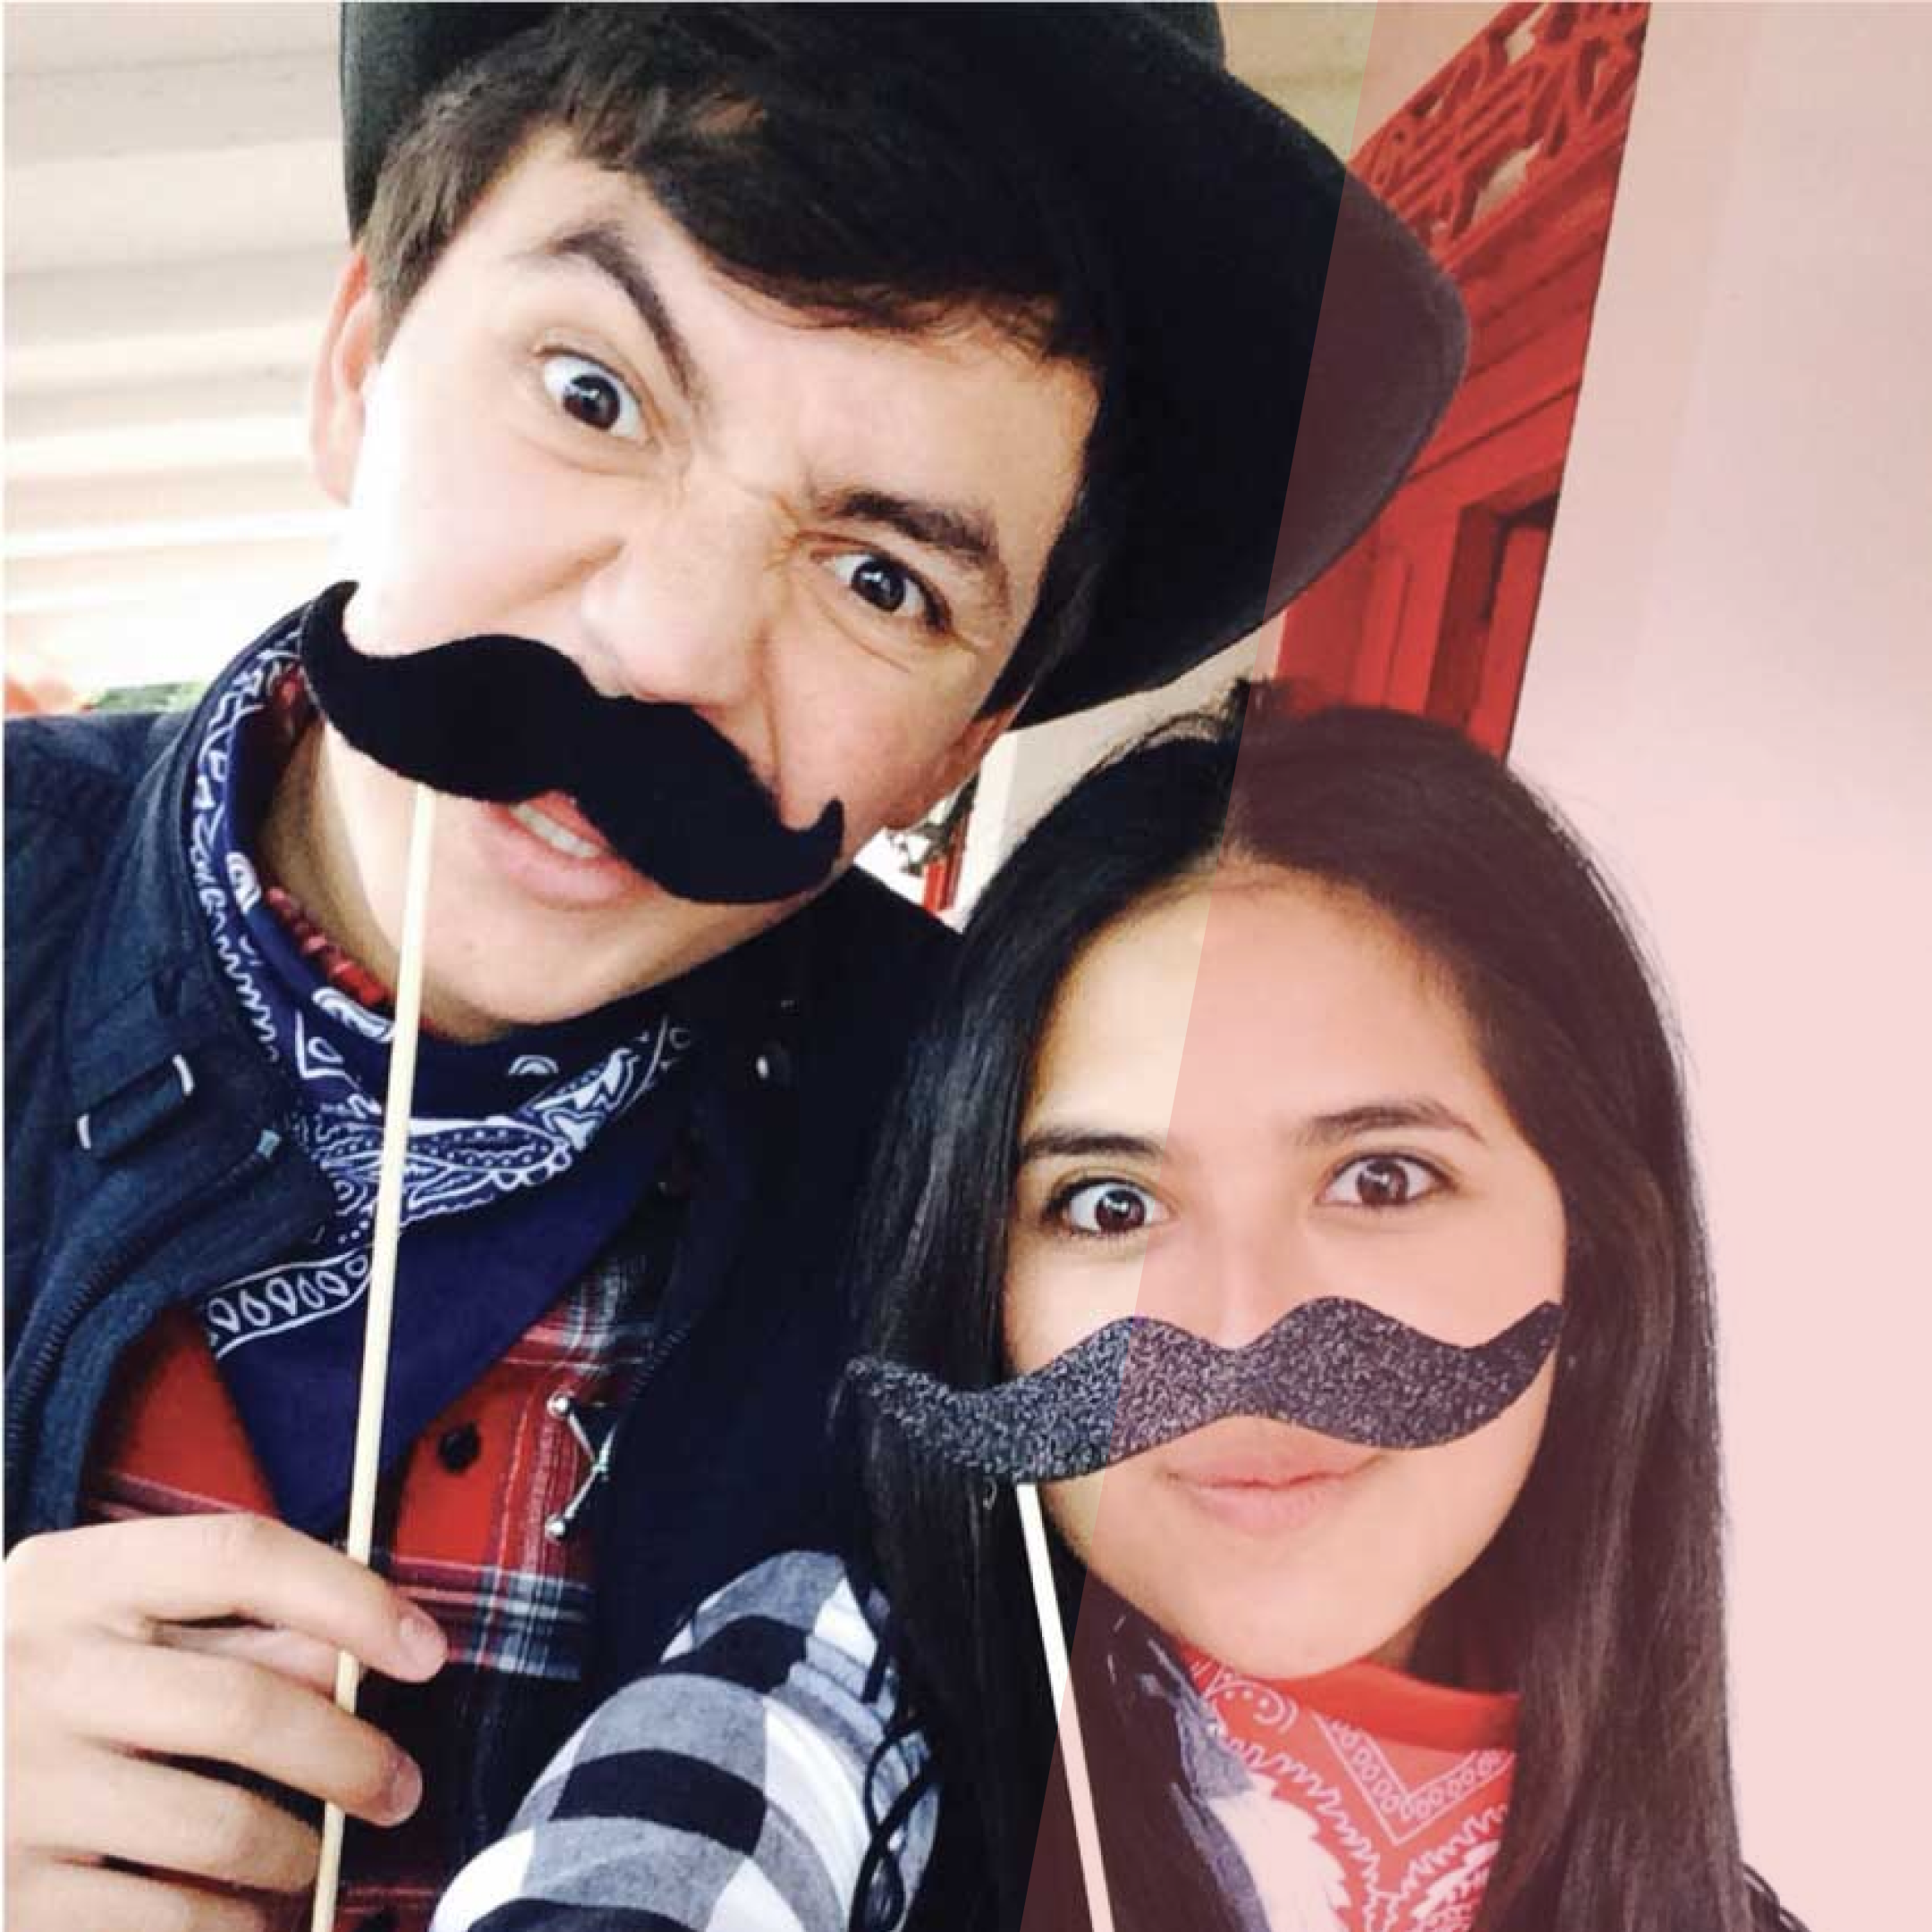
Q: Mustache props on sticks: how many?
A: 2